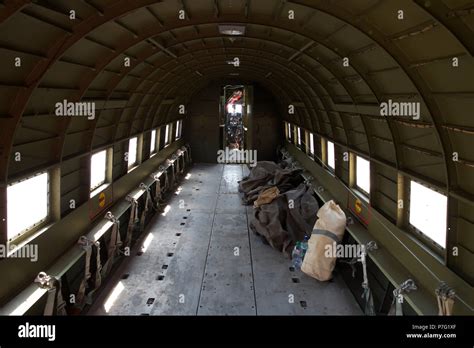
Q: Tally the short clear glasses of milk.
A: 0